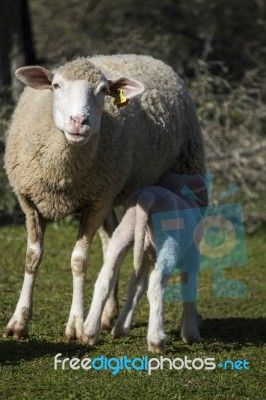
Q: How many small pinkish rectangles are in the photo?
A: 1